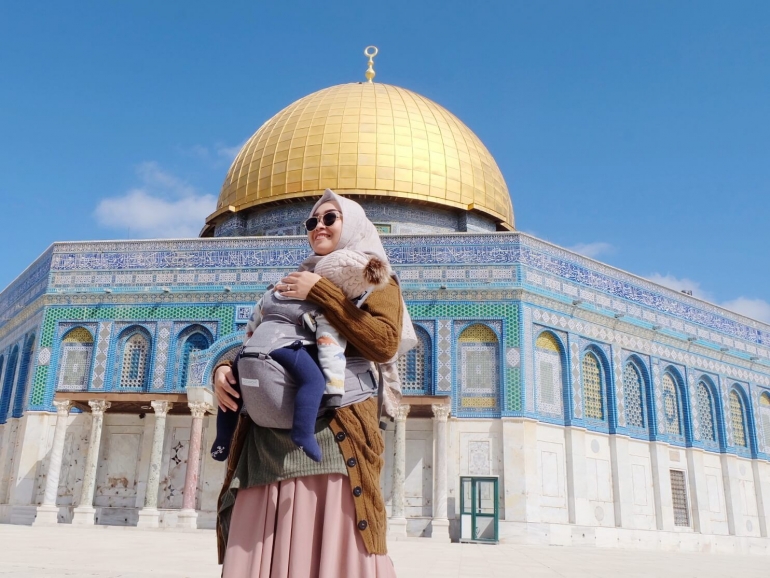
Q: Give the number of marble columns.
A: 6